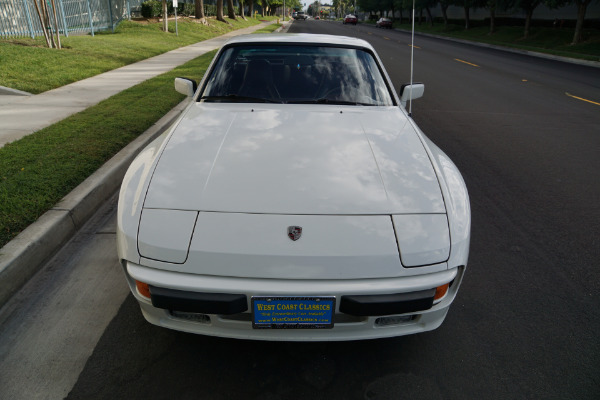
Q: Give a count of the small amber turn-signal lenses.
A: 2